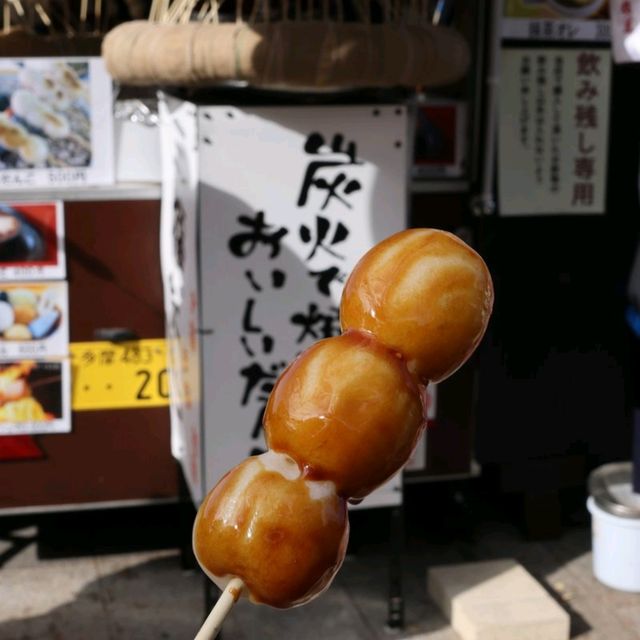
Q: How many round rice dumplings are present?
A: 3